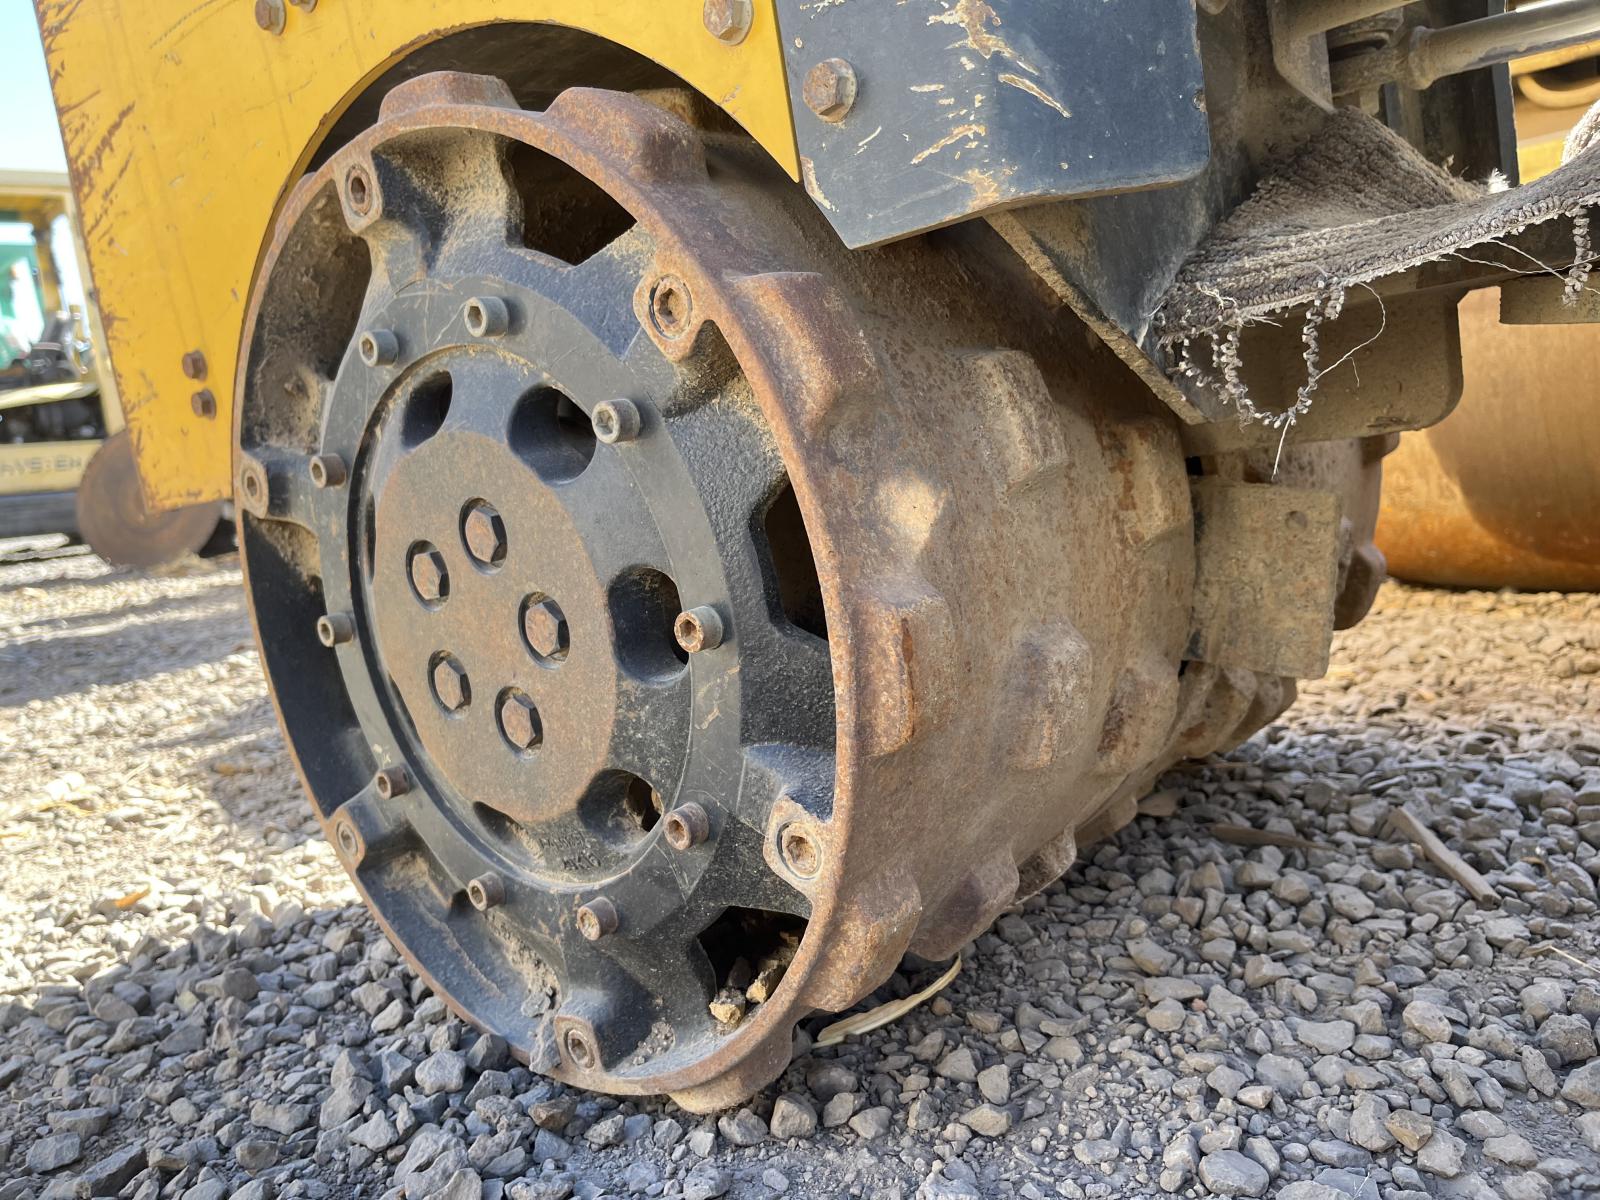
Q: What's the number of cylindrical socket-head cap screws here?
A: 10